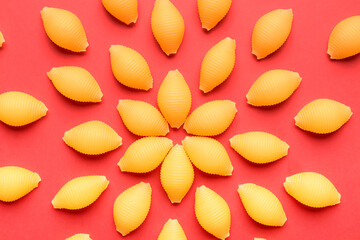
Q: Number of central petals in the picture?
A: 6